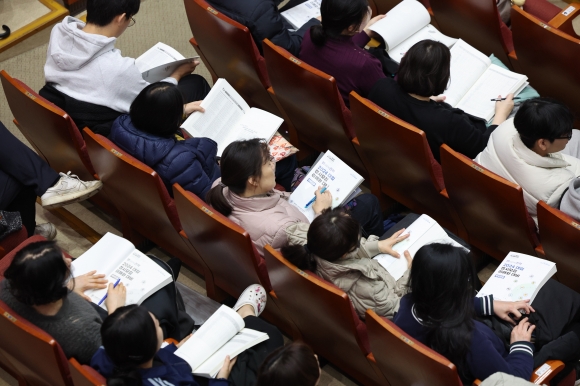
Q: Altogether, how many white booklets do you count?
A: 10